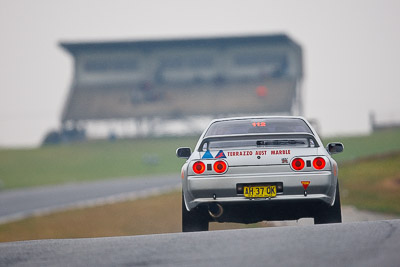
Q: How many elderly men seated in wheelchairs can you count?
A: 0